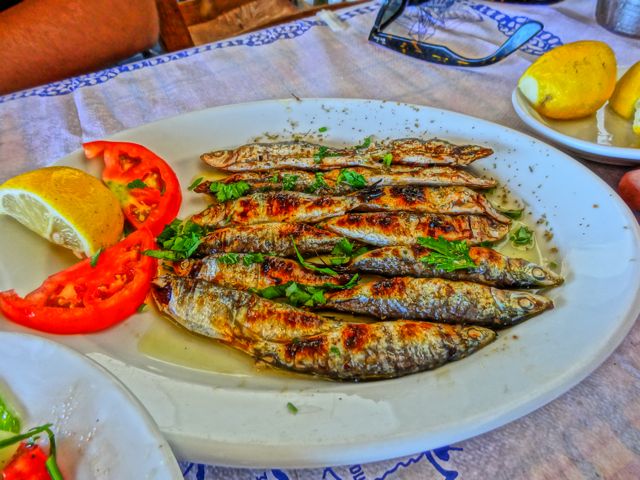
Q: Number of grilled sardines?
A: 13